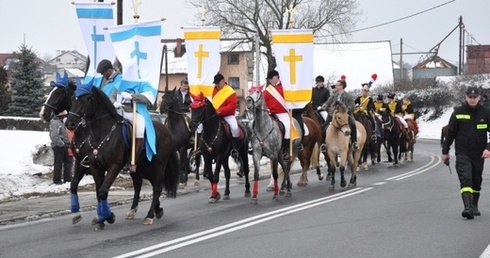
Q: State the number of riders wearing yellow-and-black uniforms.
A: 4